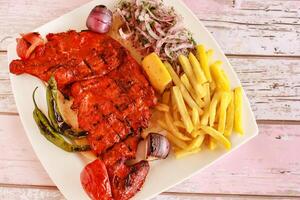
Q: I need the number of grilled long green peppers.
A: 2